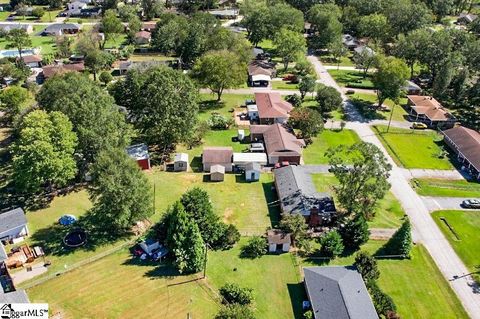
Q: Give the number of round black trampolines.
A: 1